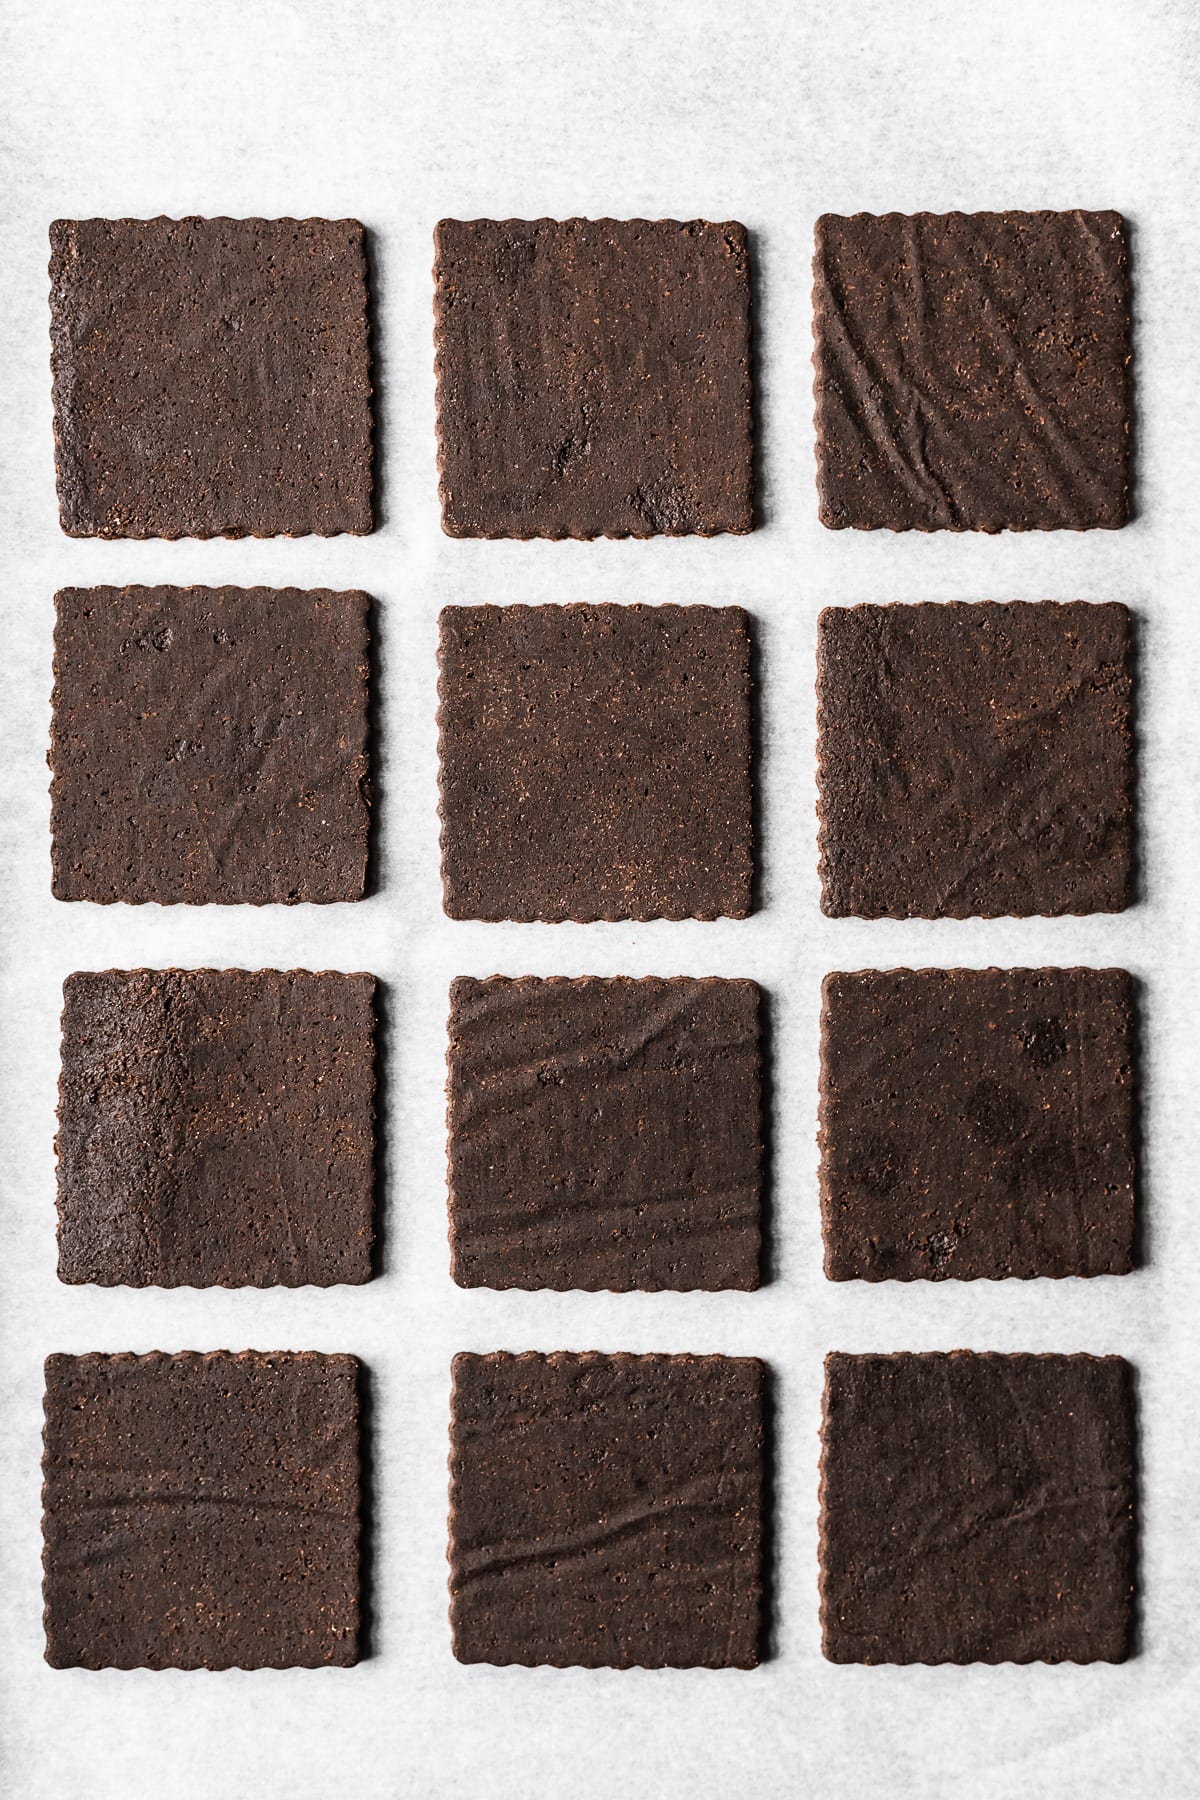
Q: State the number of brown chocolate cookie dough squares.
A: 12